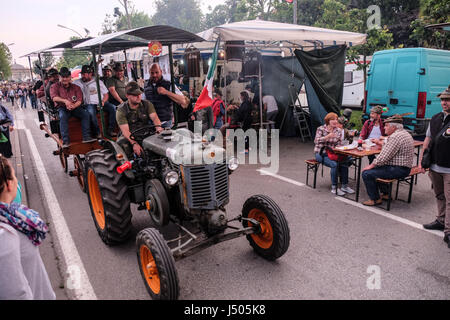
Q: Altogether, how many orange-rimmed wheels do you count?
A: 3